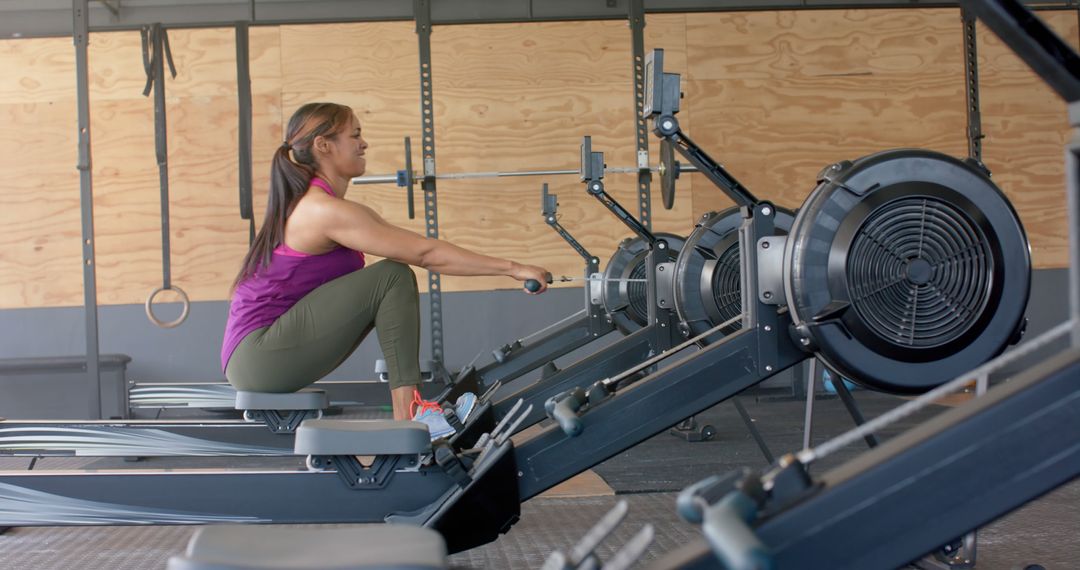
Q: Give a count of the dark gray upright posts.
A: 4